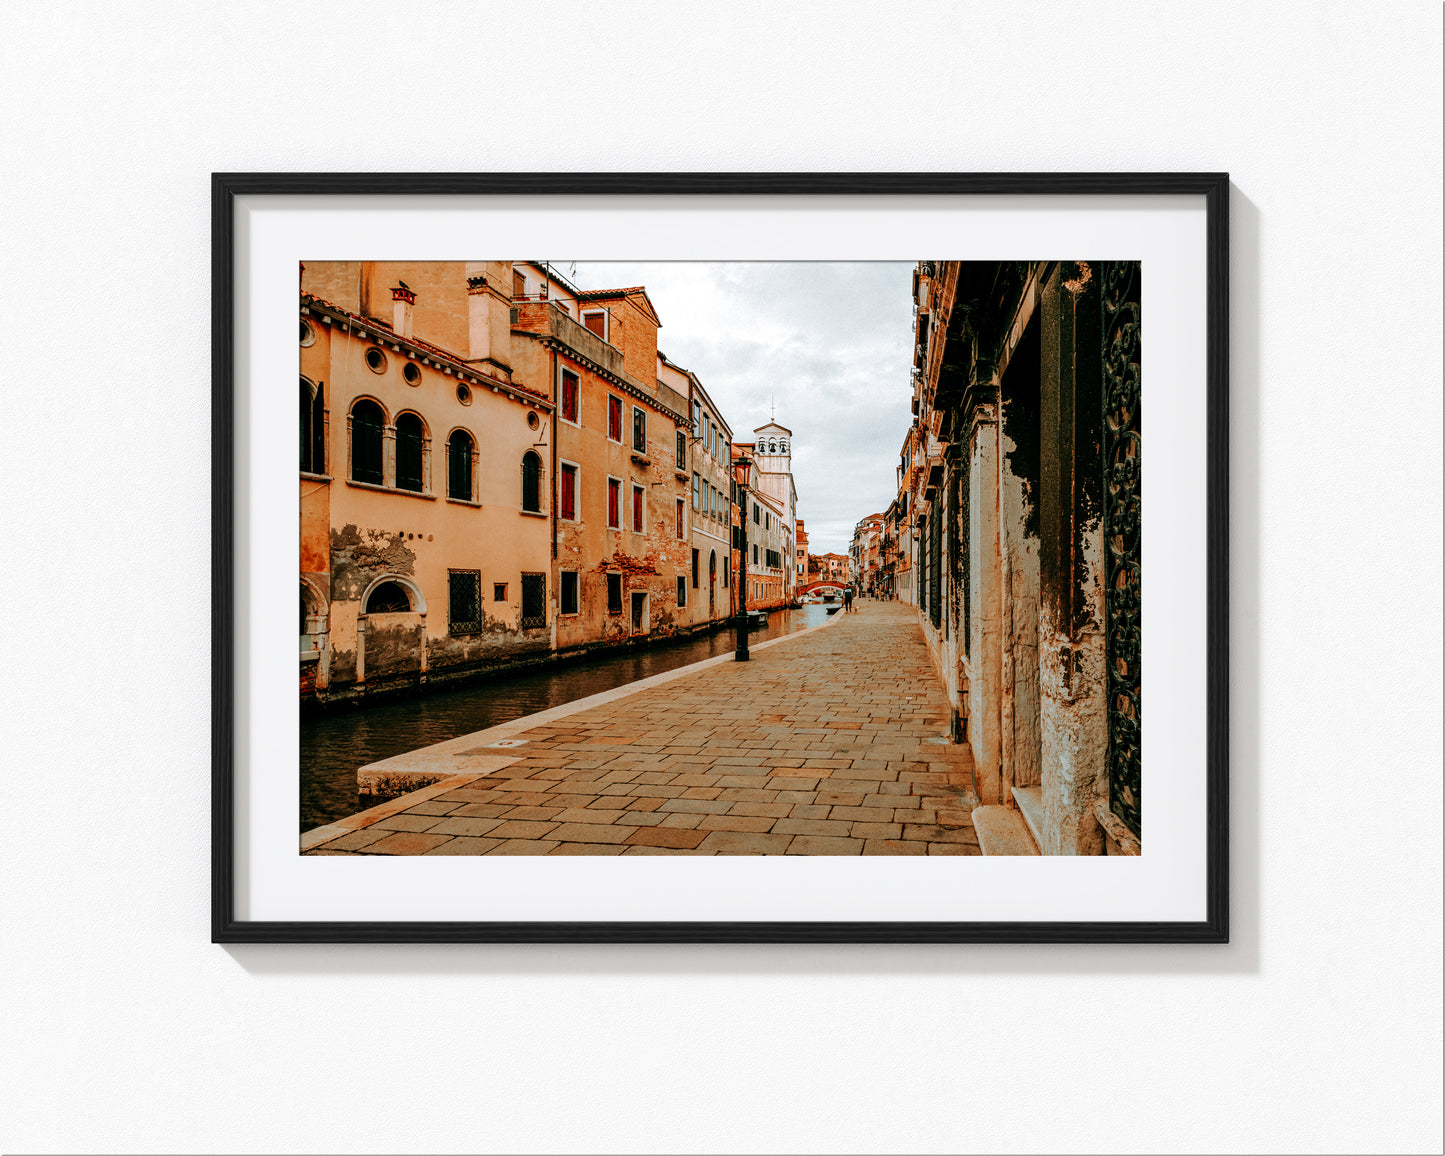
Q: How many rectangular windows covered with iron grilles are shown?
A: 2